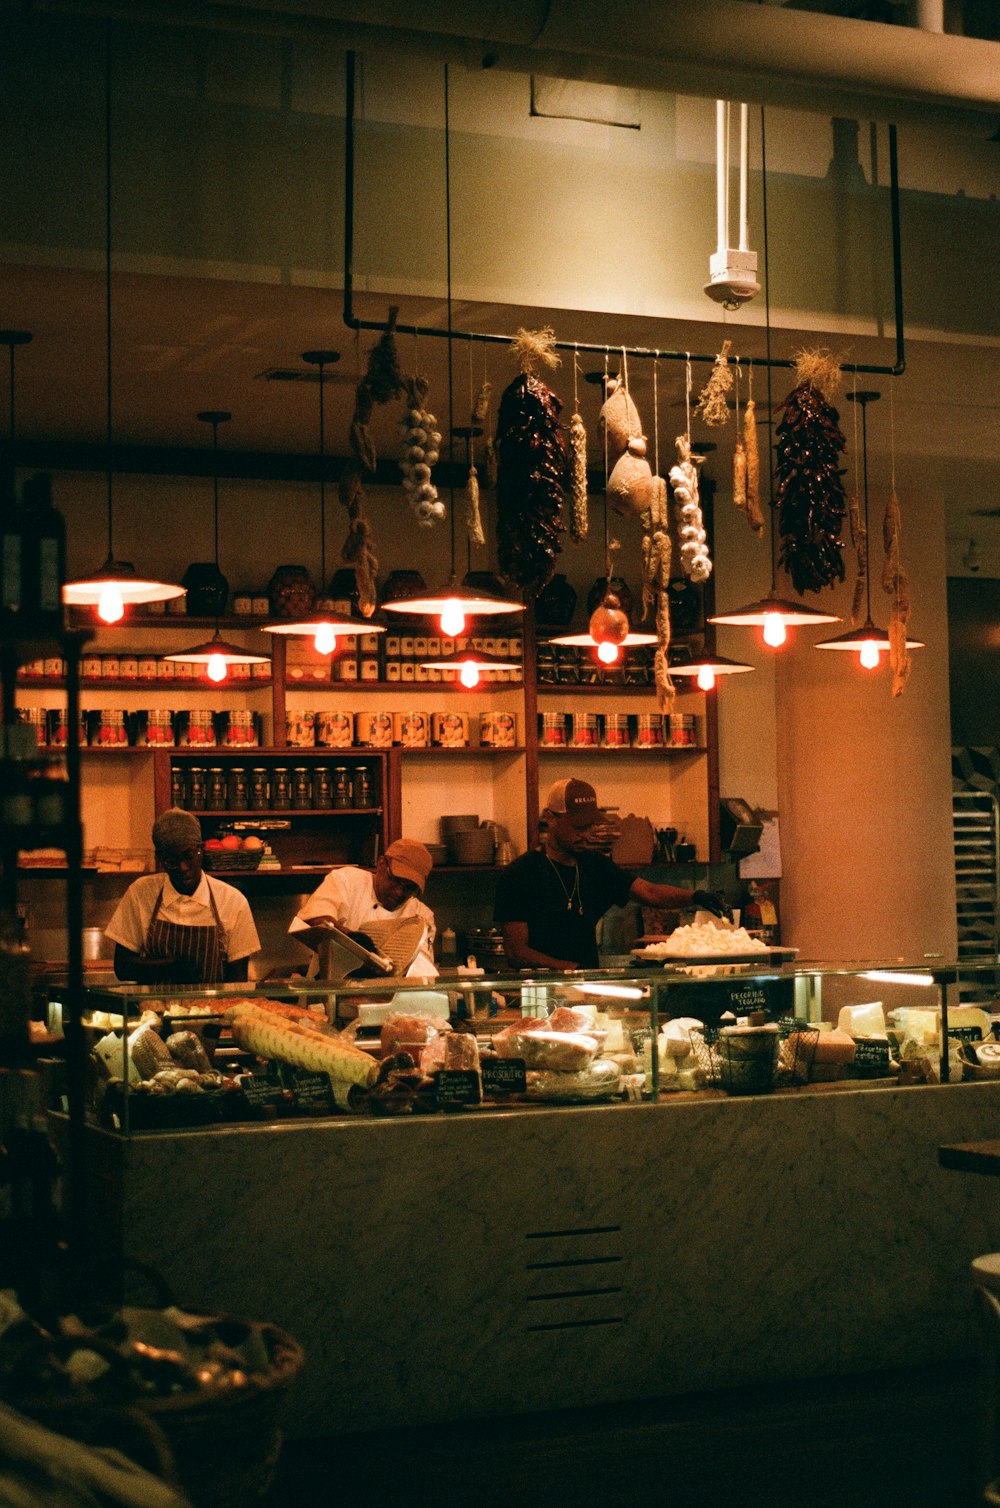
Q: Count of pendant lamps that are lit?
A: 9